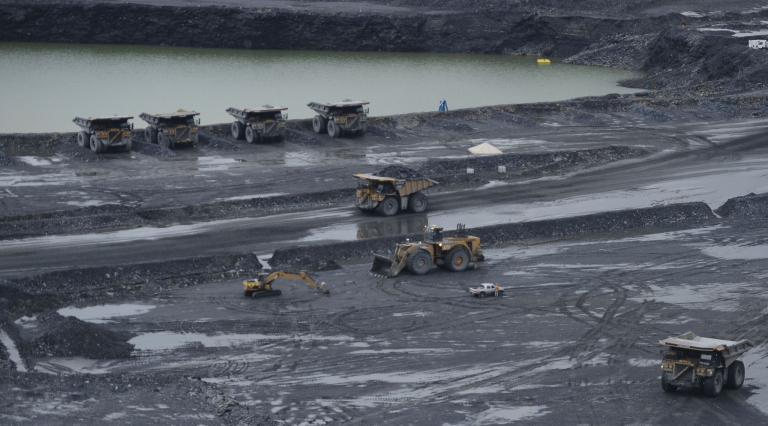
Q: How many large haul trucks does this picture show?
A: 6